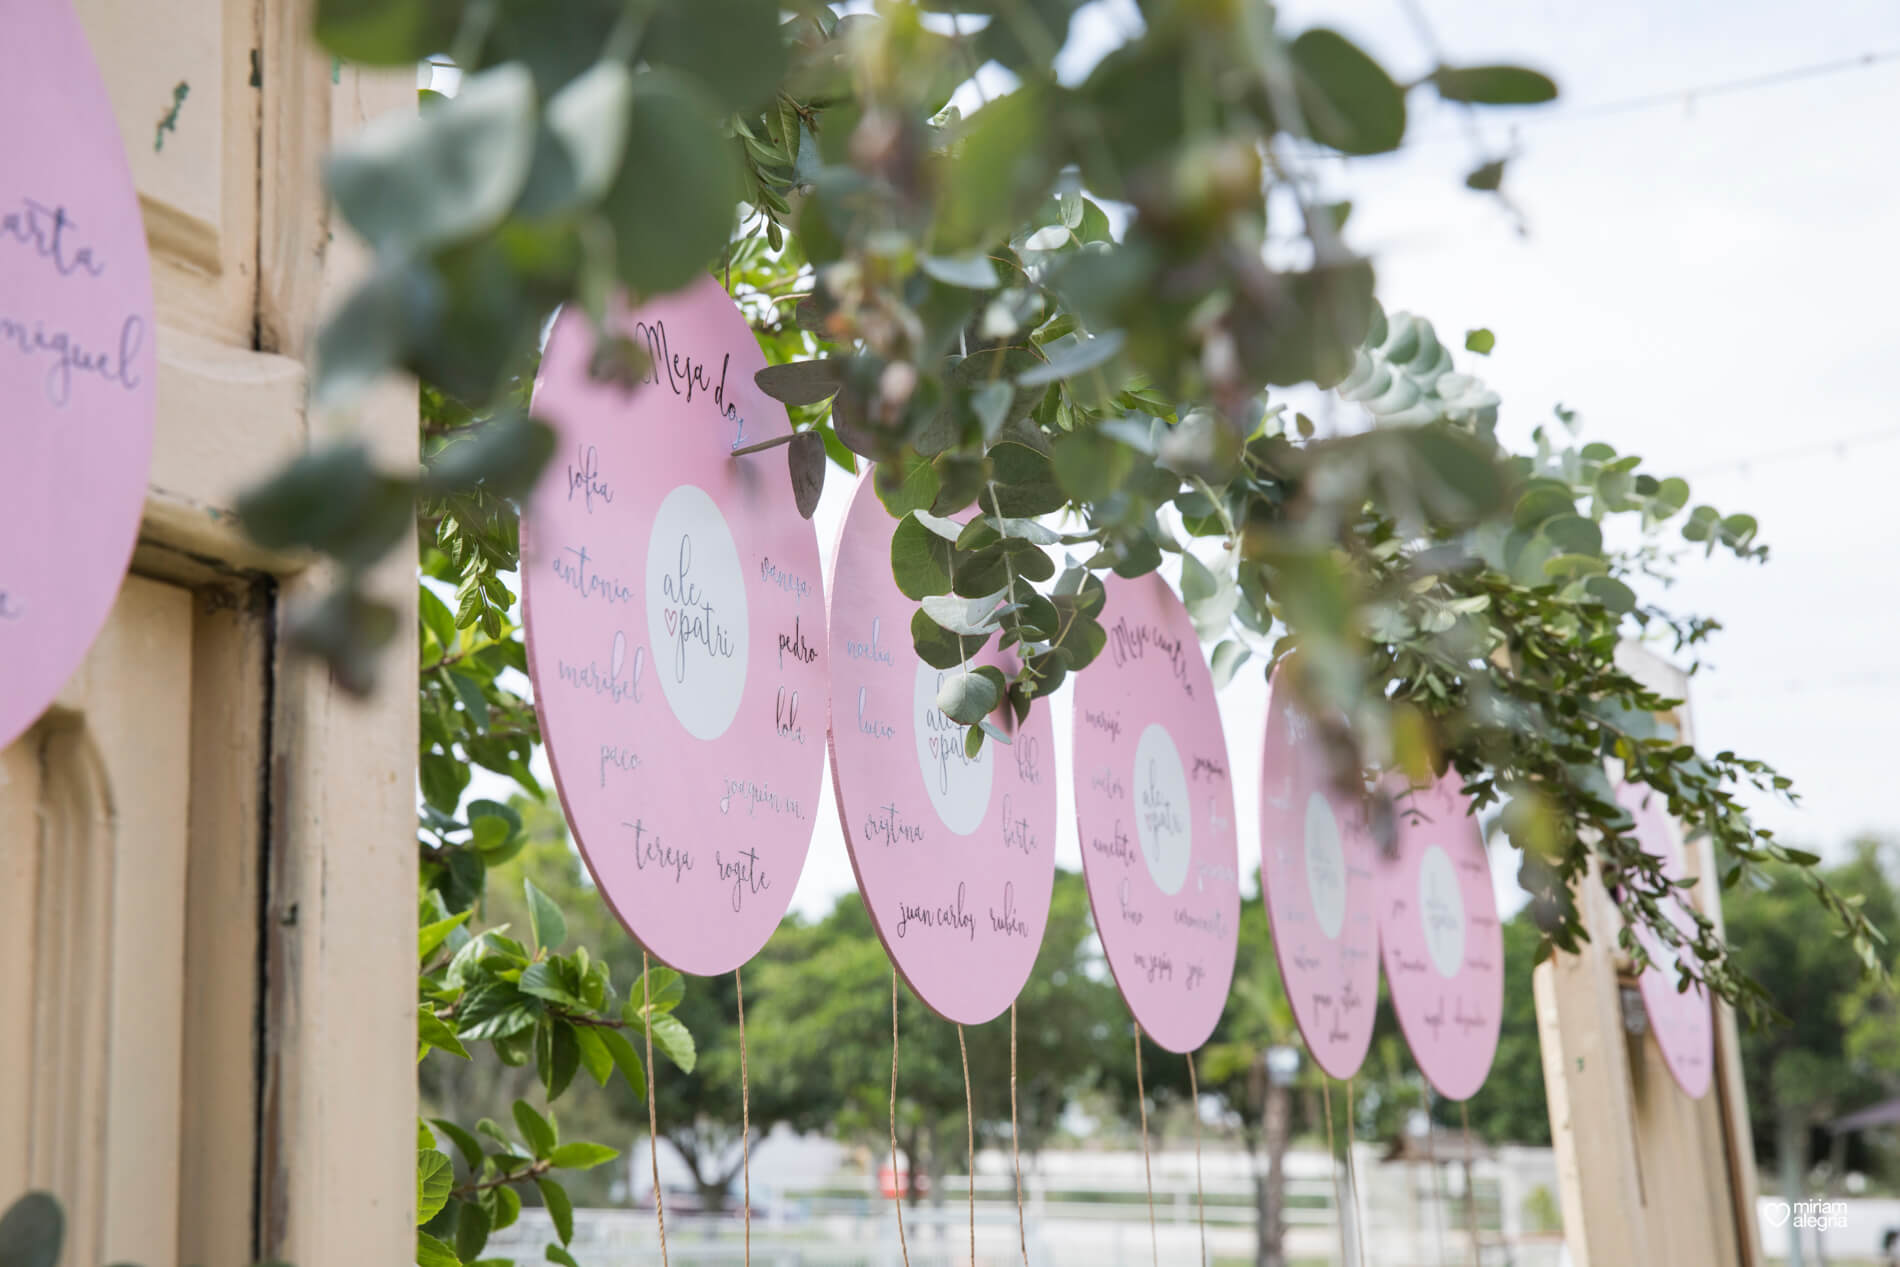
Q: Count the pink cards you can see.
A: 7